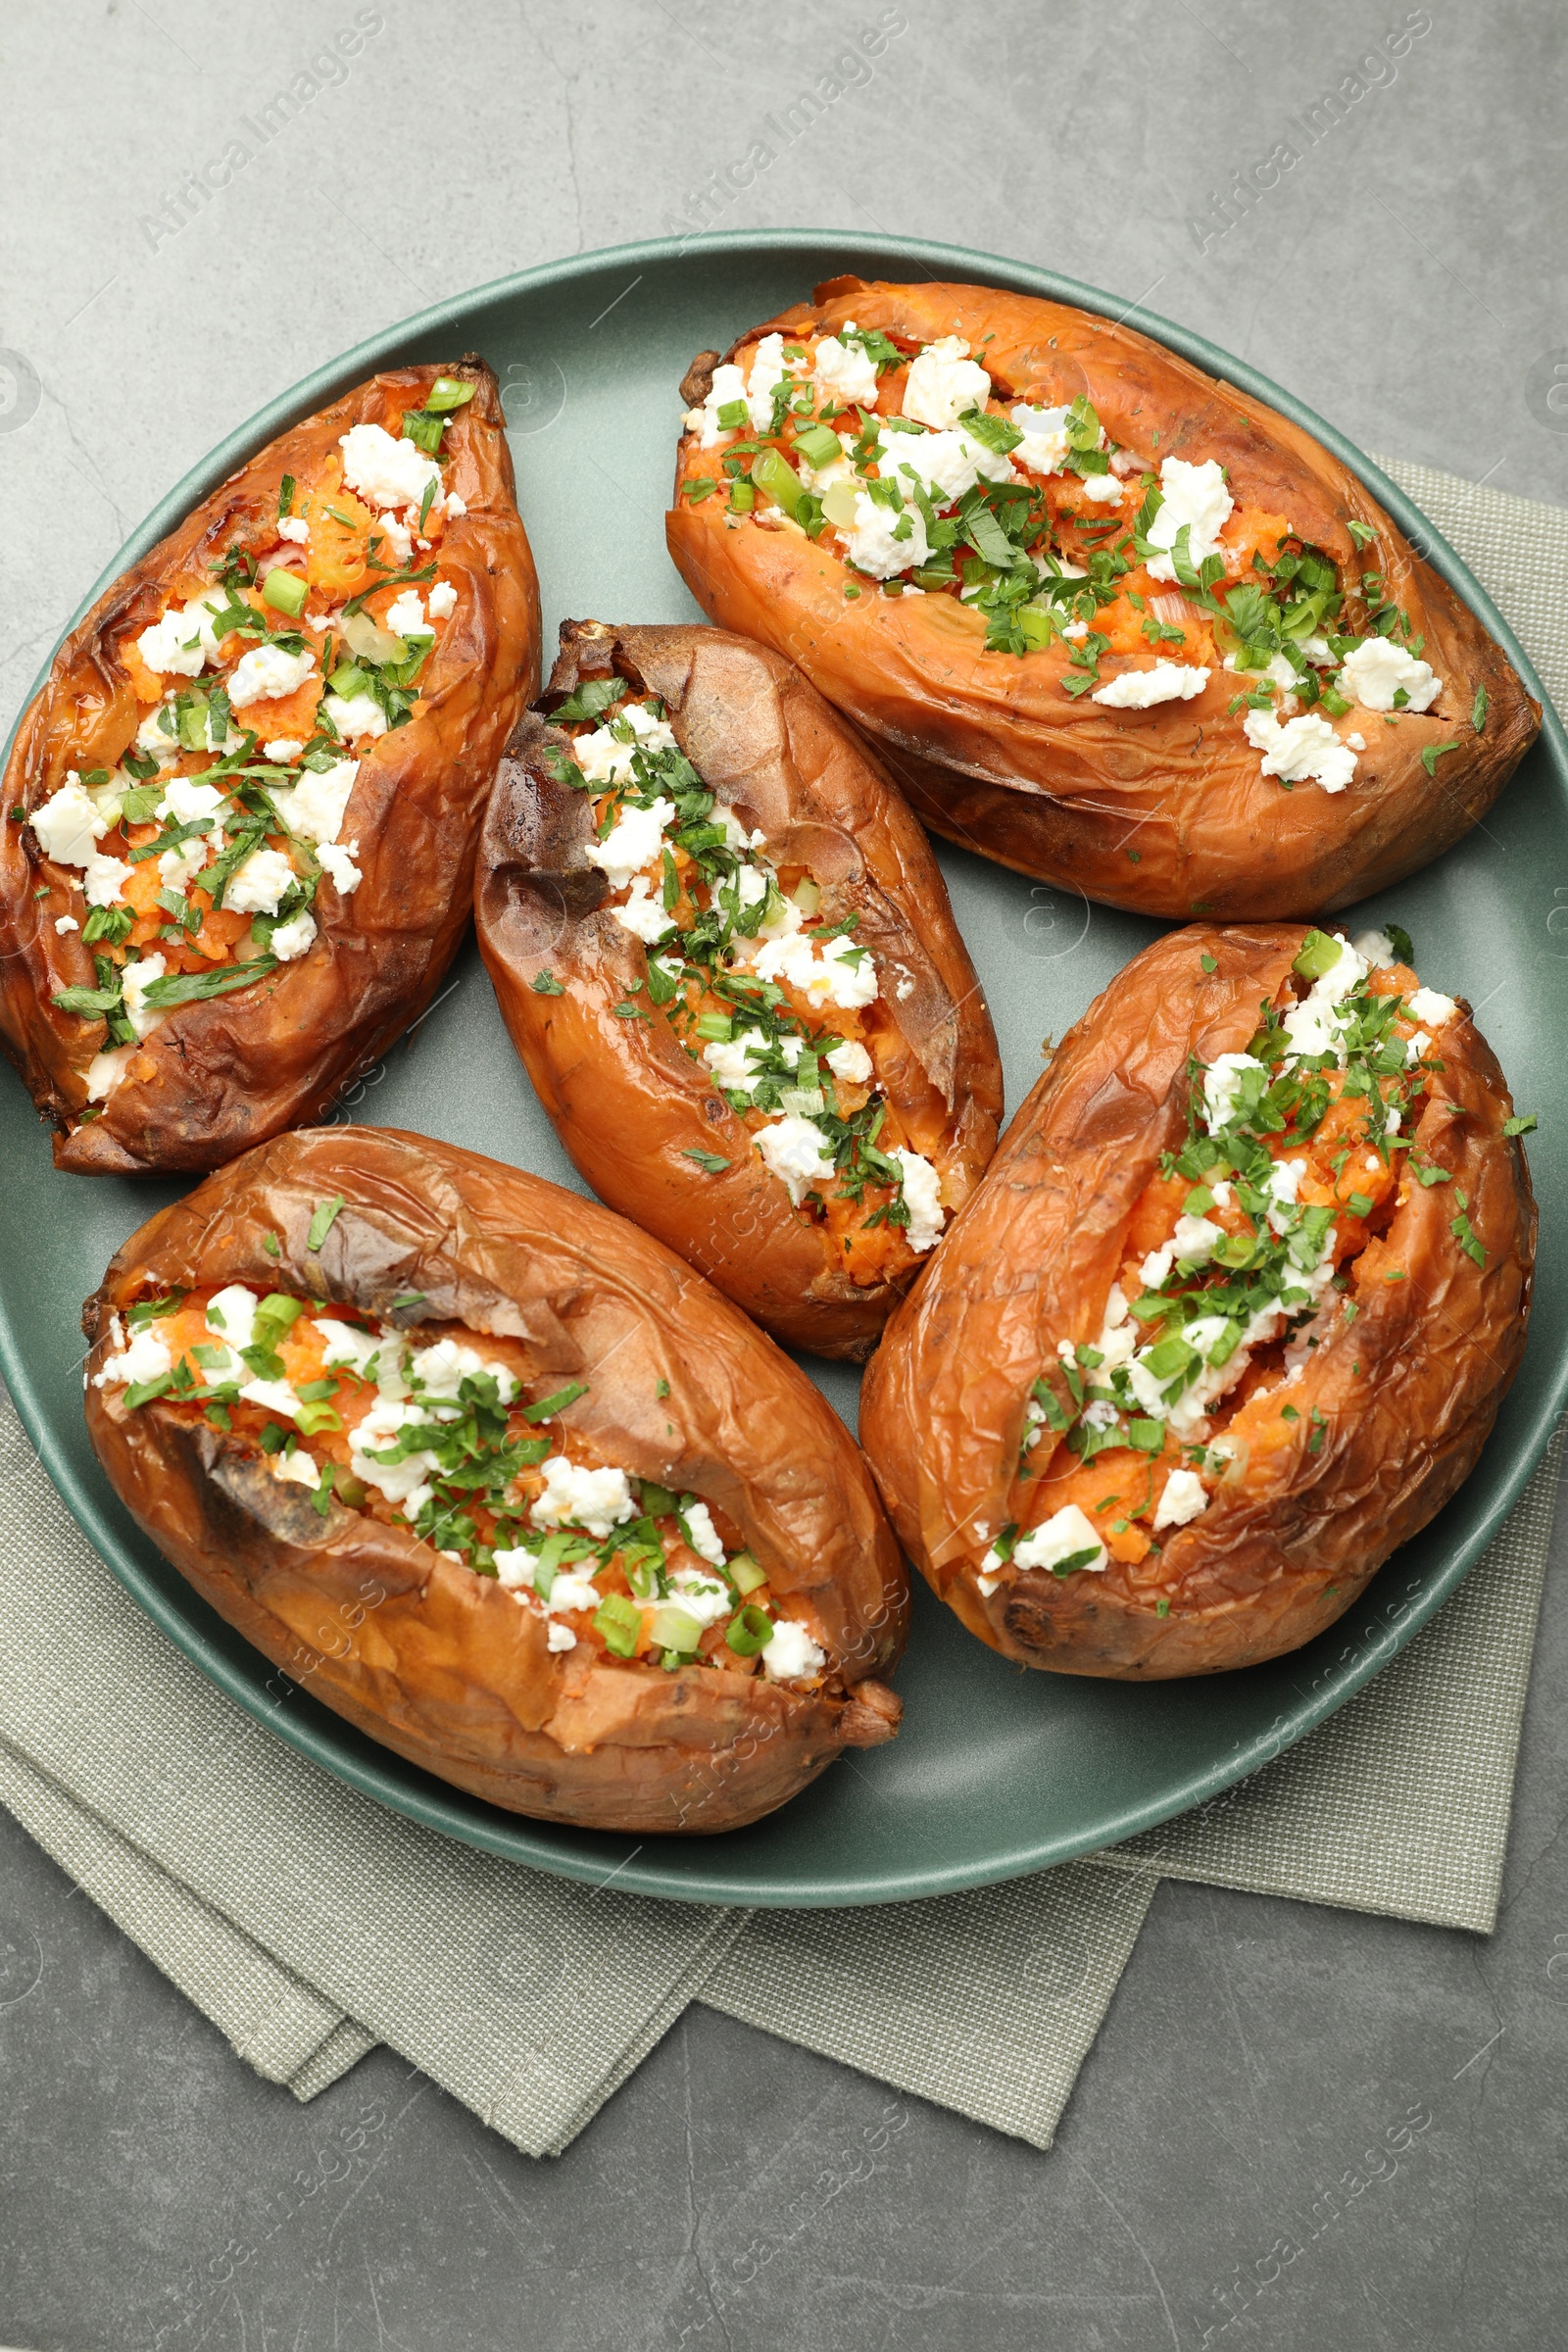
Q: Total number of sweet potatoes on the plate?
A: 5